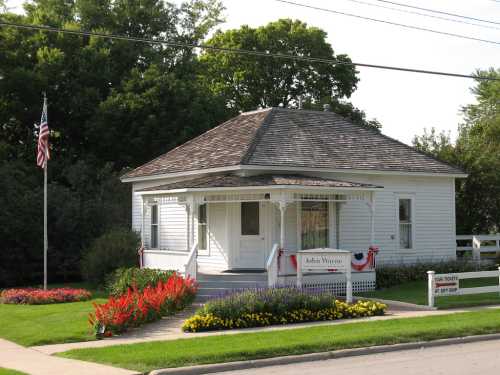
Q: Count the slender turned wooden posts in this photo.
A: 4